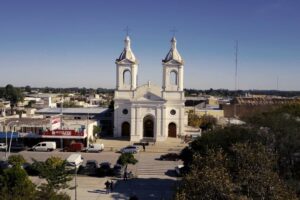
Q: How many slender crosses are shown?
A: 2